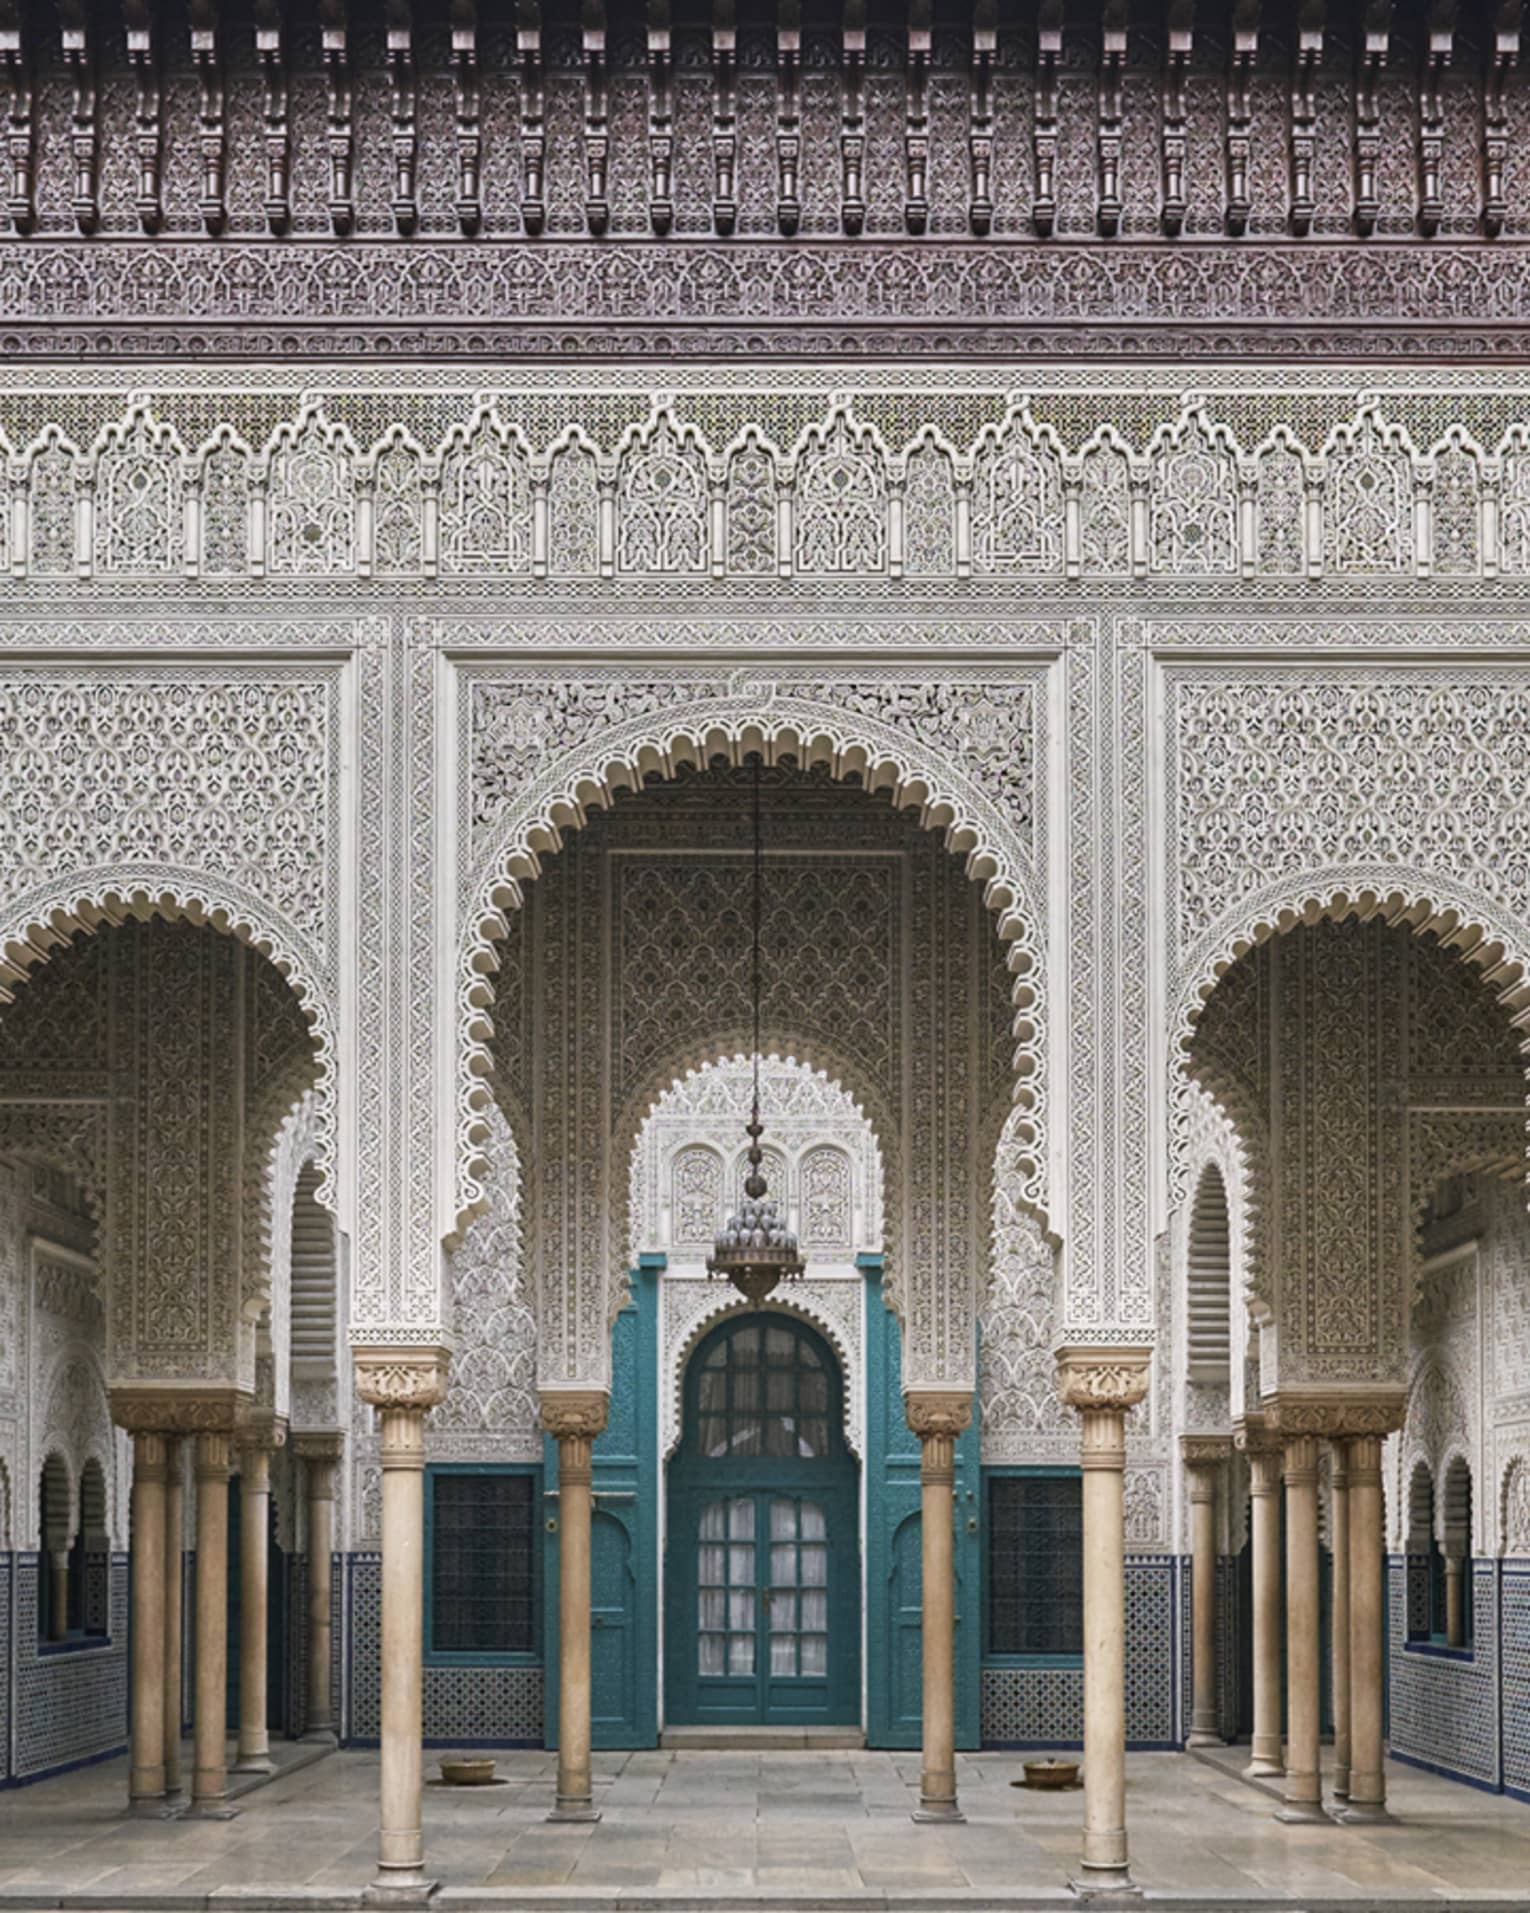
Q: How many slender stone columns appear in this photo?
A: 14